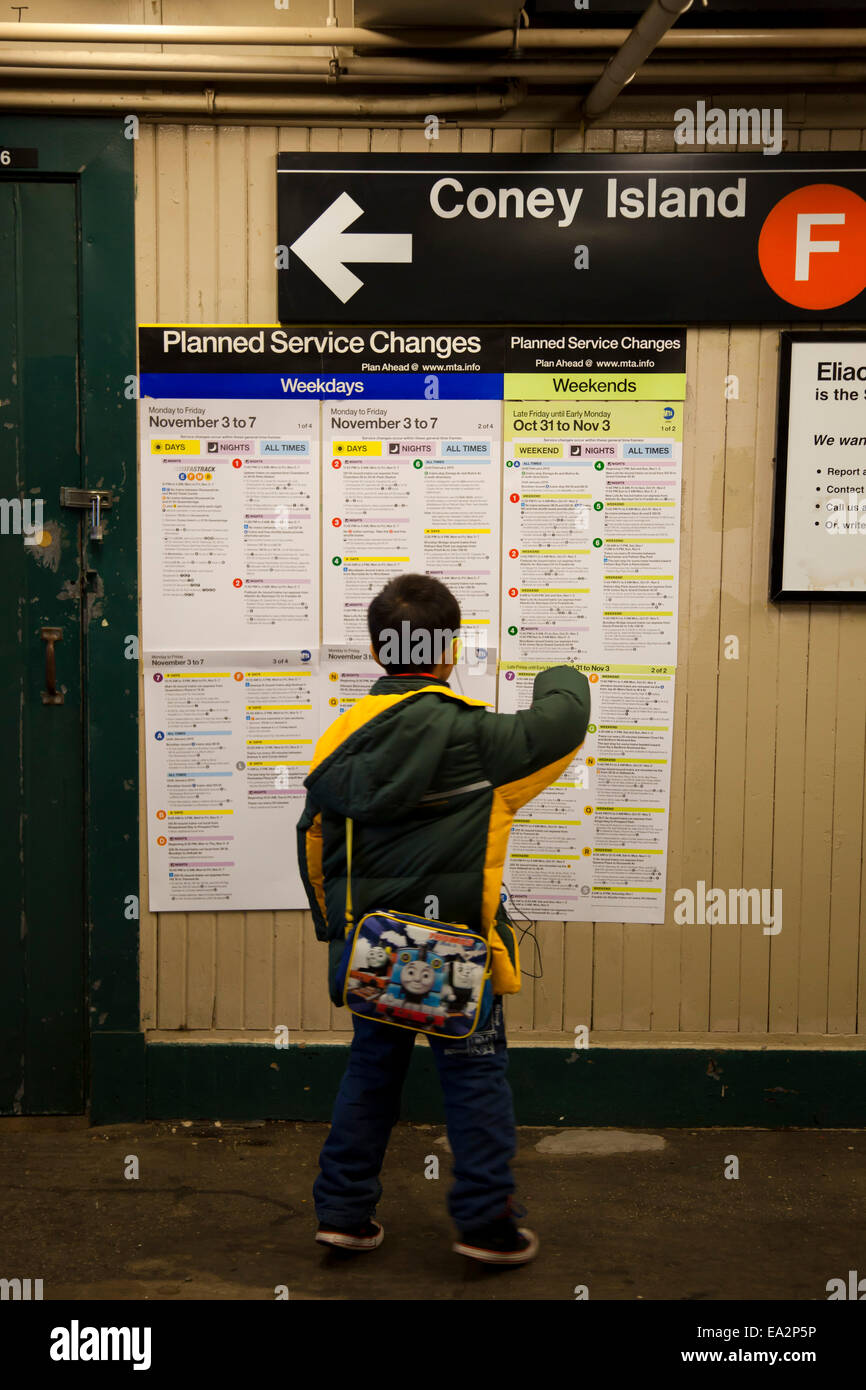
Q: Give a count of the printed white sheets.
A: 6